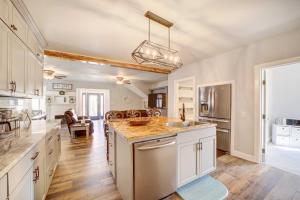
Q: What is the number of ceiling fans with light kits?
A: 2